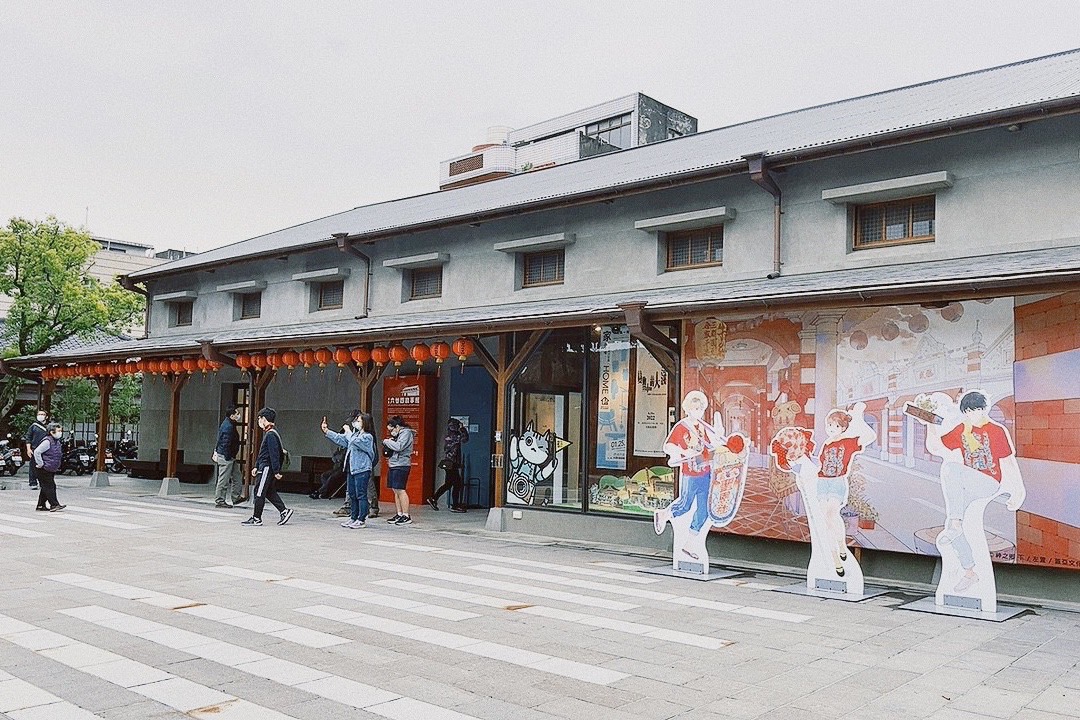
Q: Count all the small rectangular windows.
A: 7